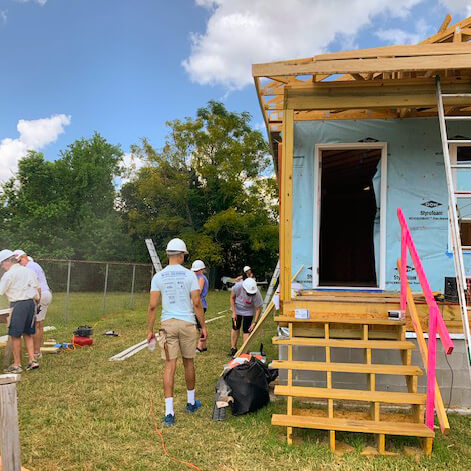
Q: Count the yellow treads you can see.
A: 5